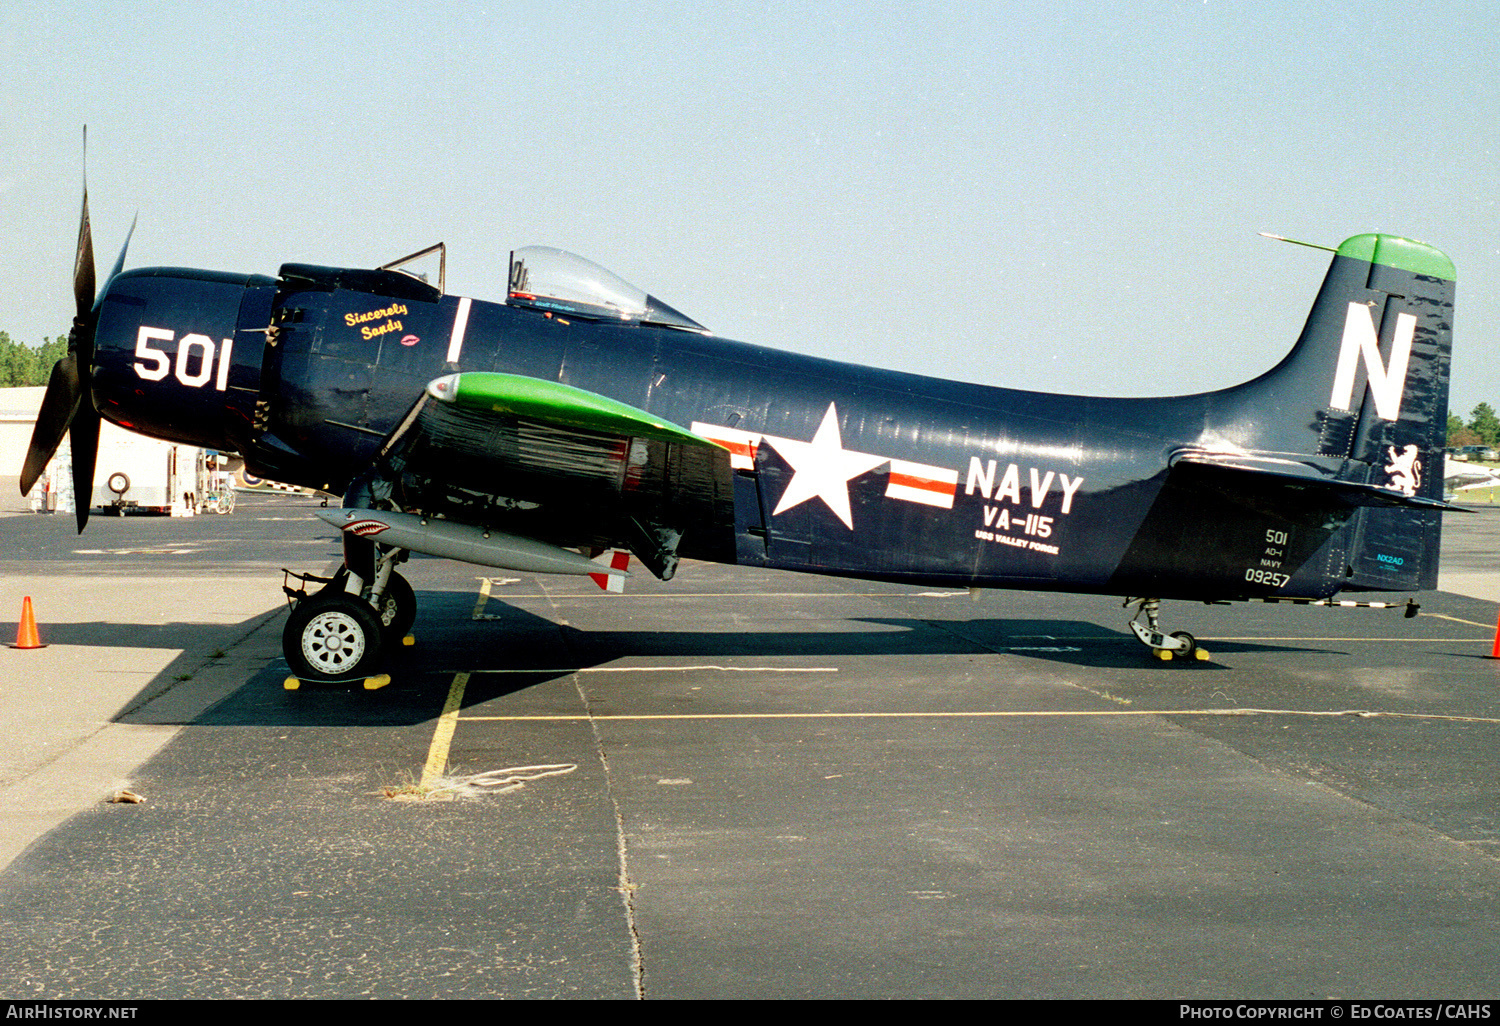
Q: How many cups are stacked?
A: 0